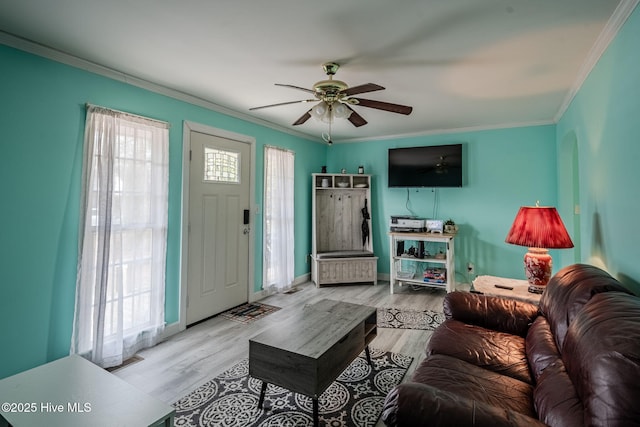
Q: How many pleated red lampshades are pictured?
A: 1